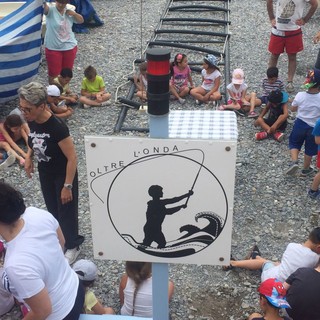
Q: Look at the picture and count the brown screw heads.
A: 4